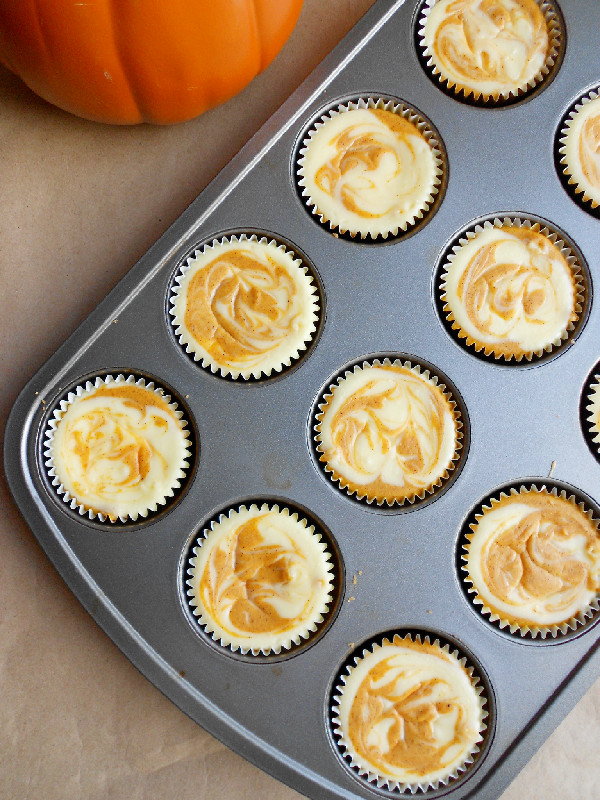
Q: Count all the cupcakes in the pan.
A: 11